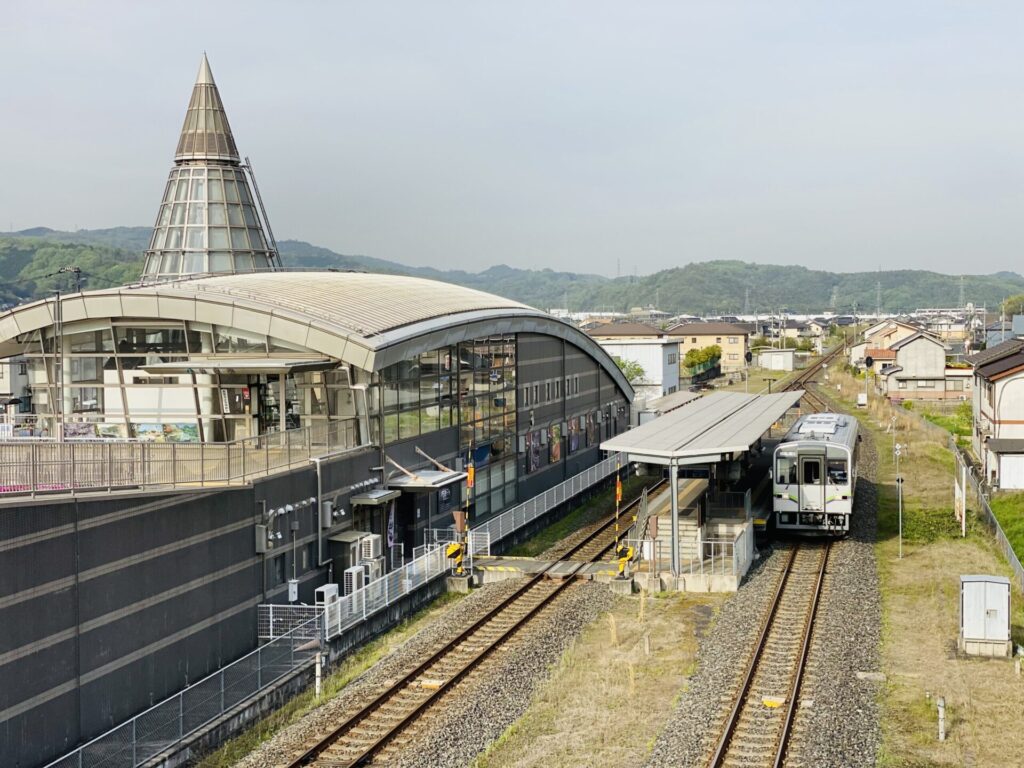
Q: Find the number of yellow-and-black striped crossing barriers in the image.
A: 2